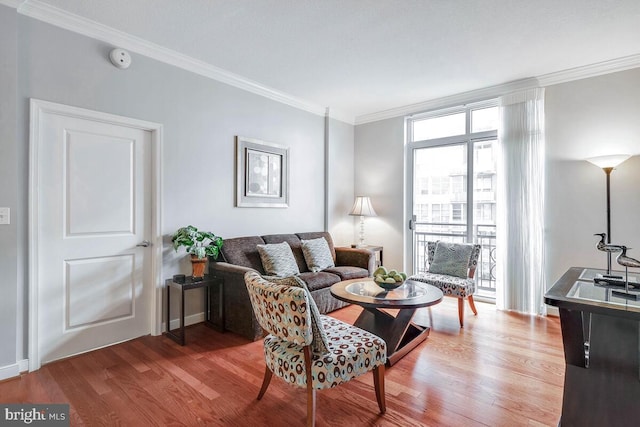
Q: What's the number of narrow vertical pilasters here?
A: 1